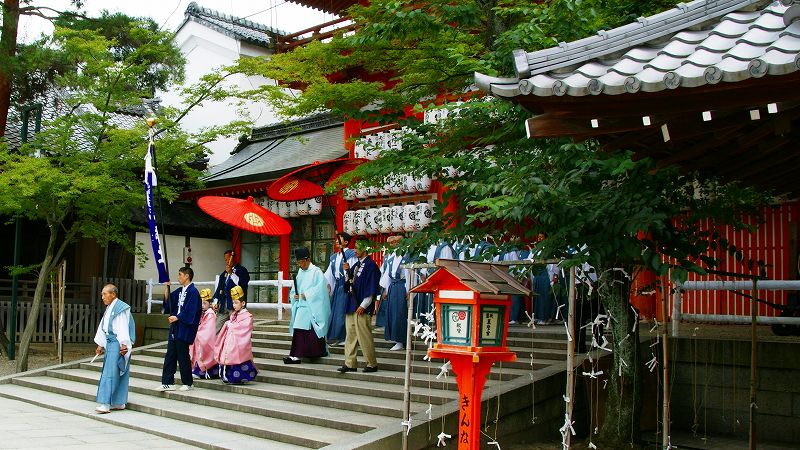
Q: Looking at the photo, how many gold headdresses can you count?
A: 2